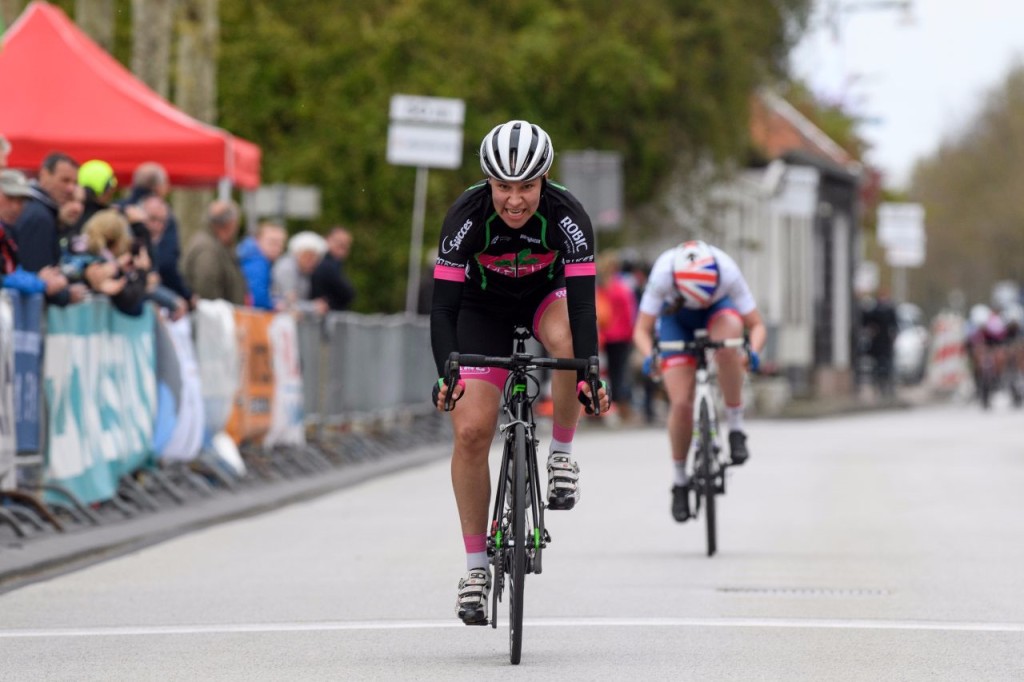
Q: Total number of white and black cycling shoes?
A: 2